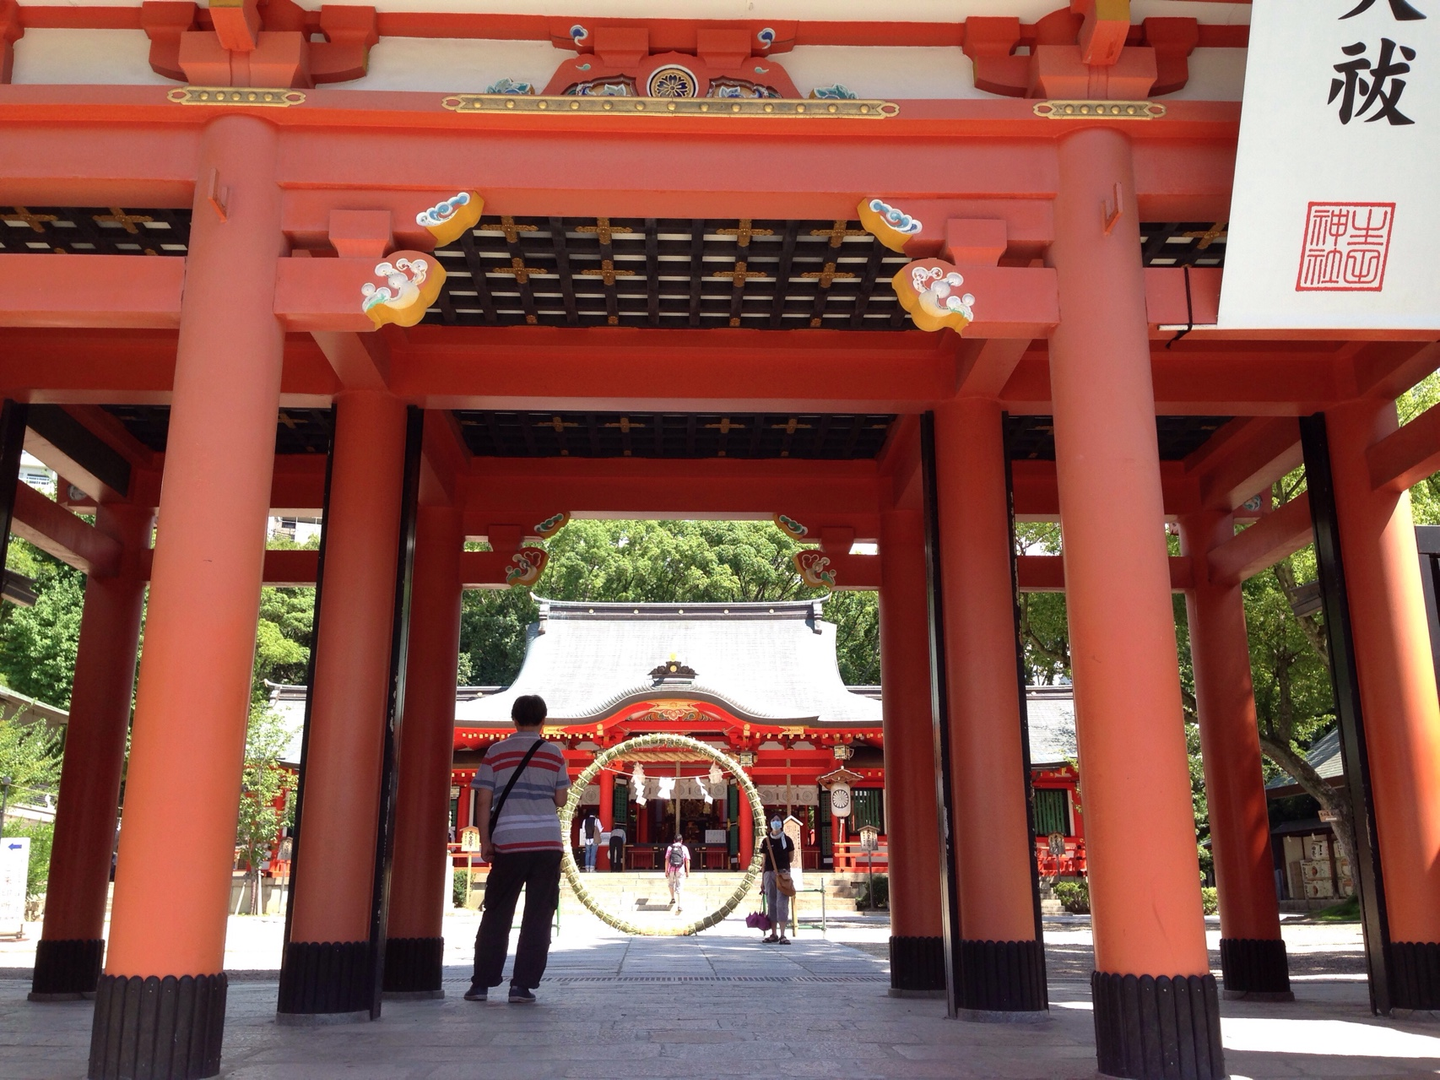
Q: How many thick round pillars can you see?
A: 9